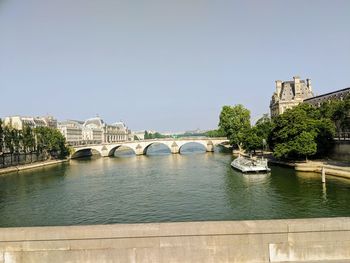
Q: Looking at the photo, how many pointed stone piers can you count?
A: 4